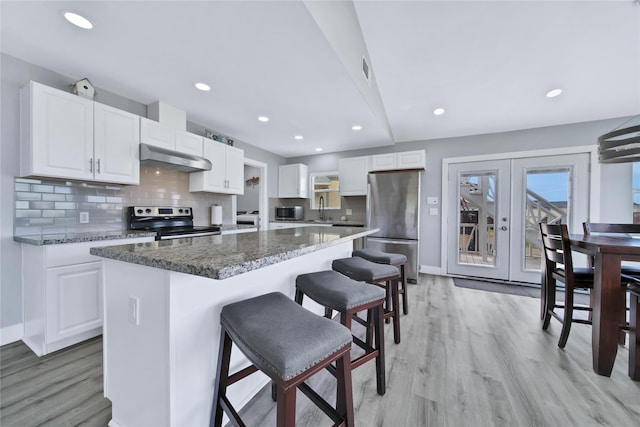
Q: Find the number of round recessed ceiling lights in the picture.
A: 8